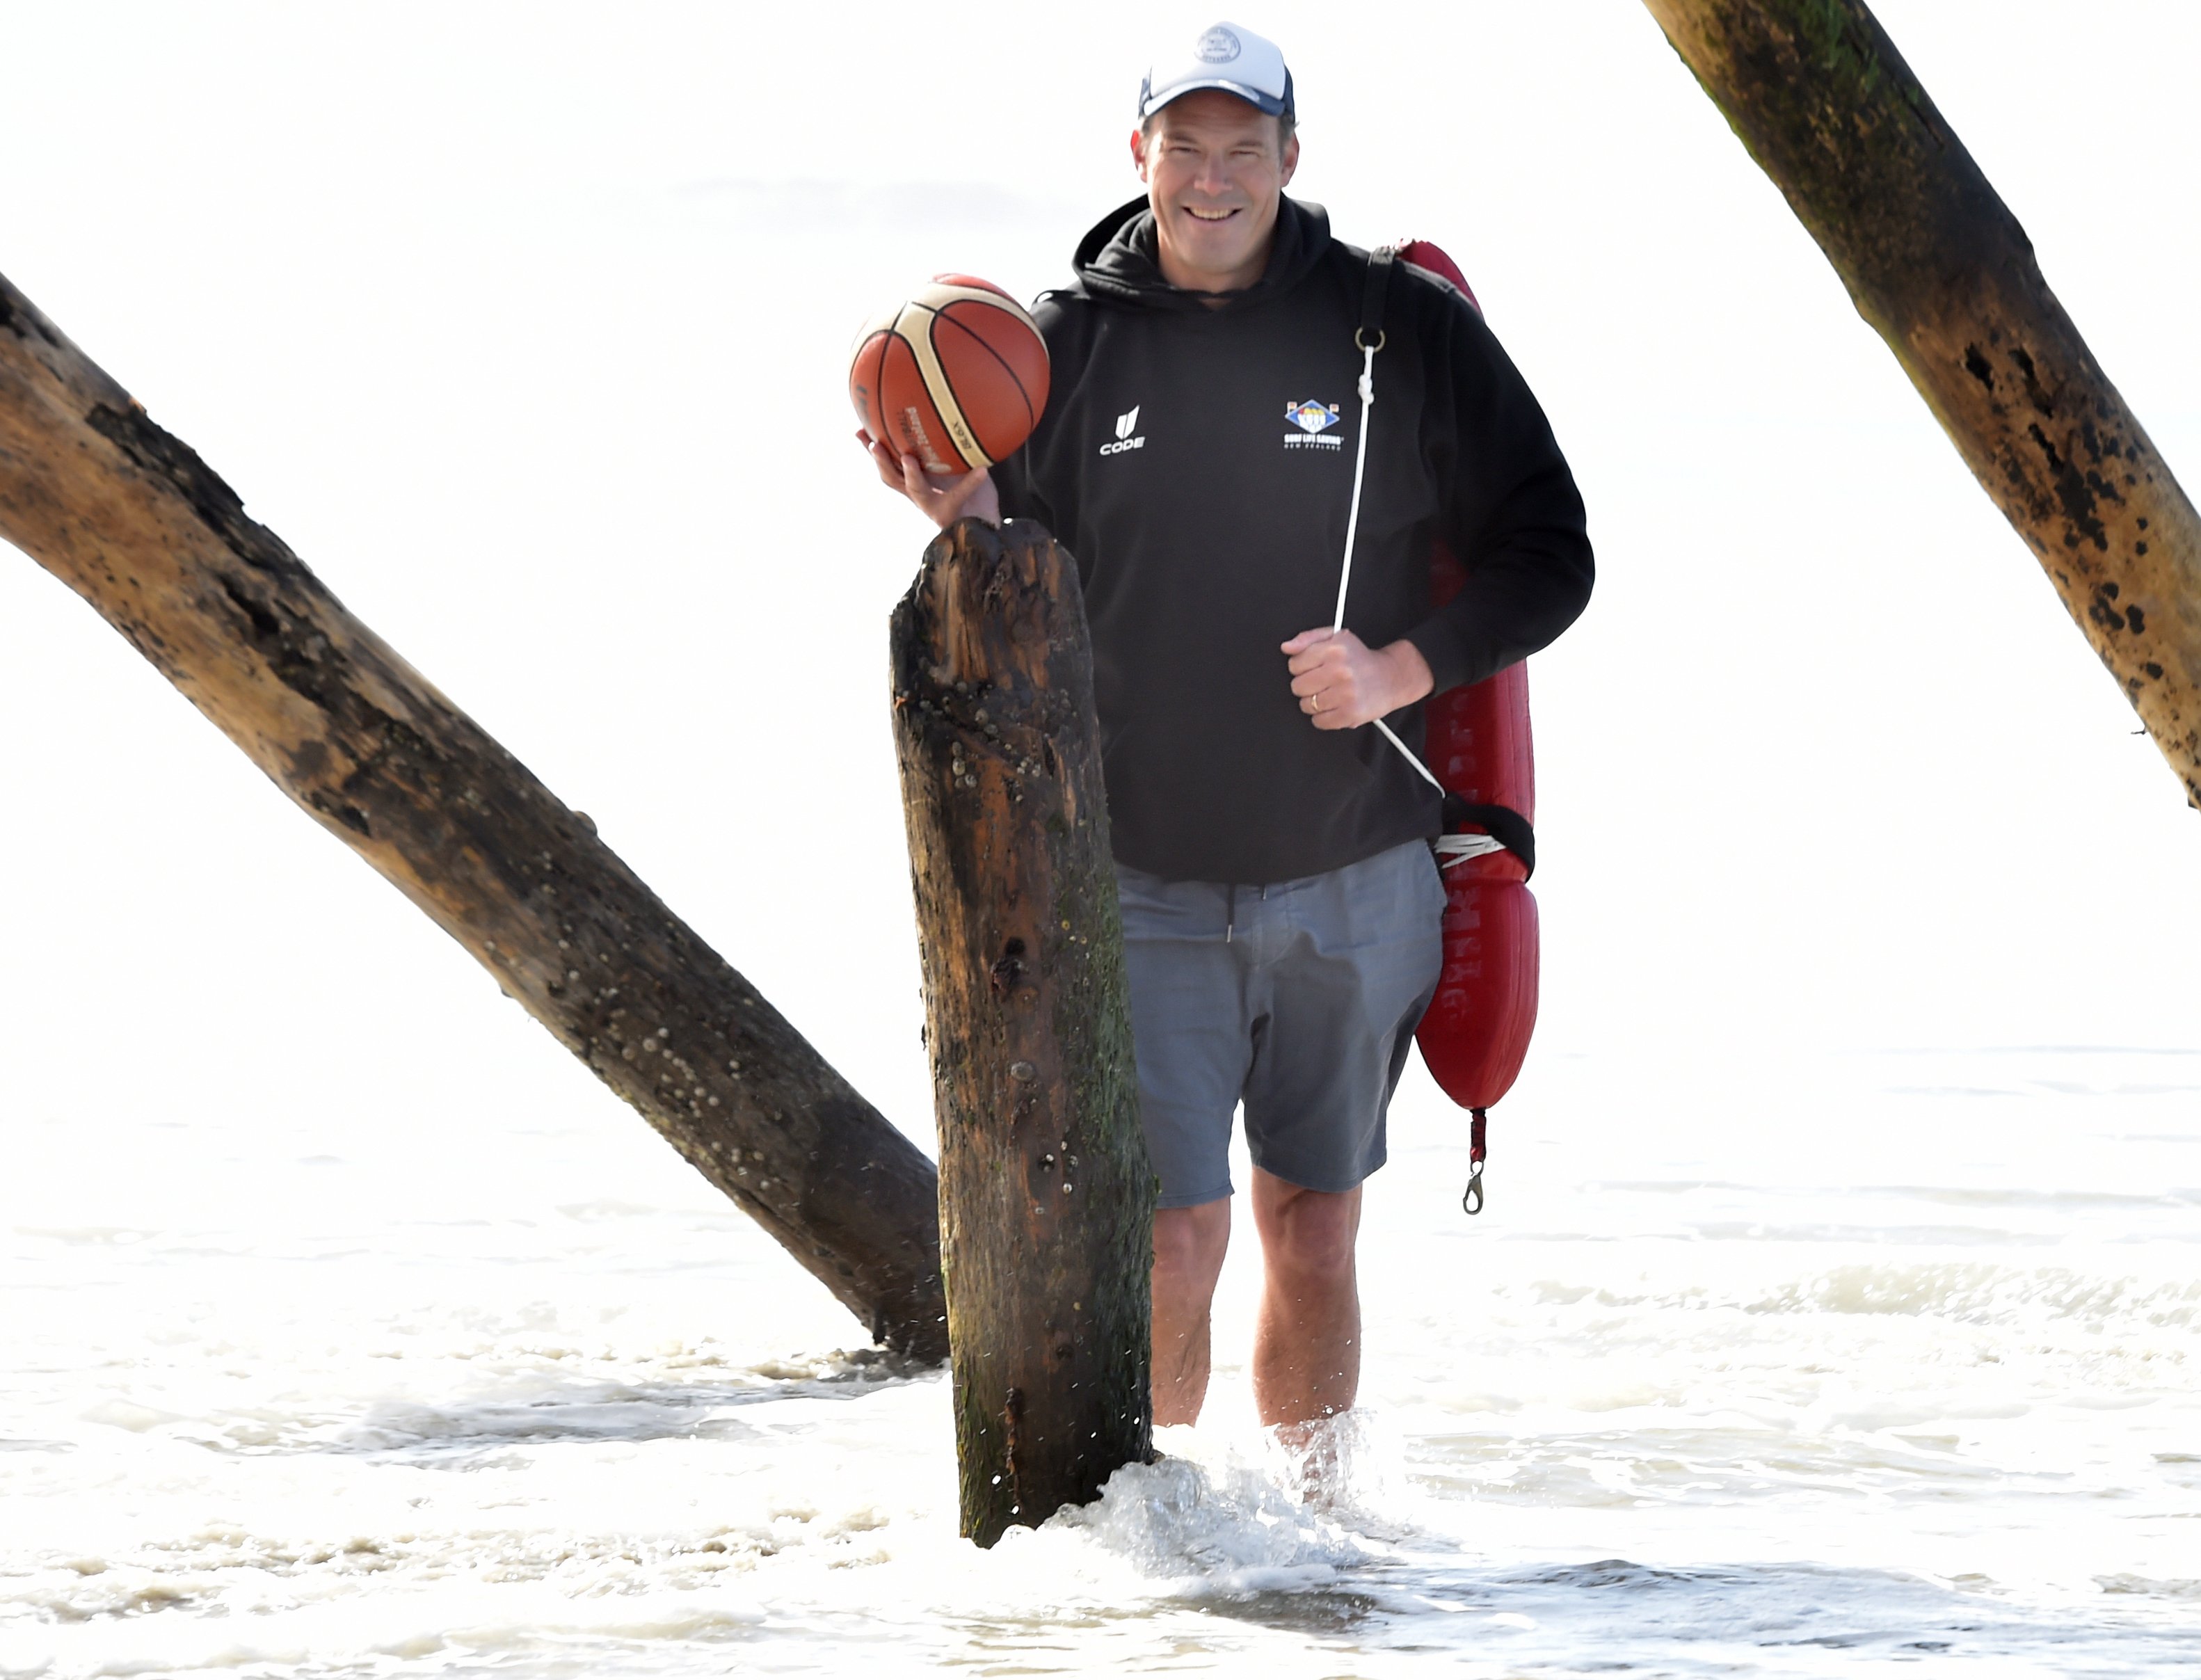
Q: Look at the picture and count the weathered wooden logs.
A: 3